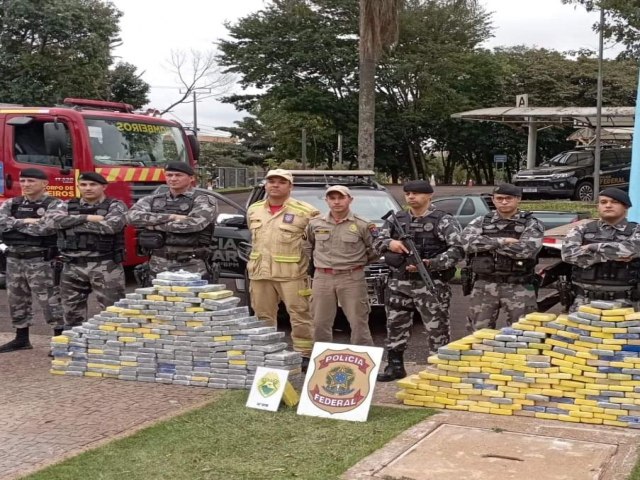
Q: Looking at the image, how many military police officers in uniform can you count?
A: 6